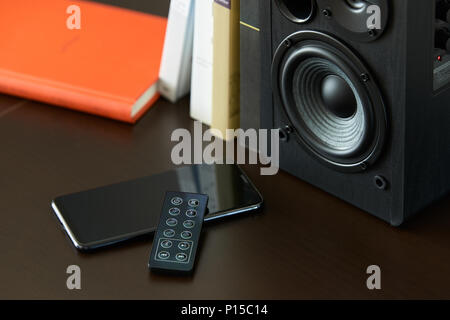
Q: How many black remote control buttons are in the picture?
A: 12